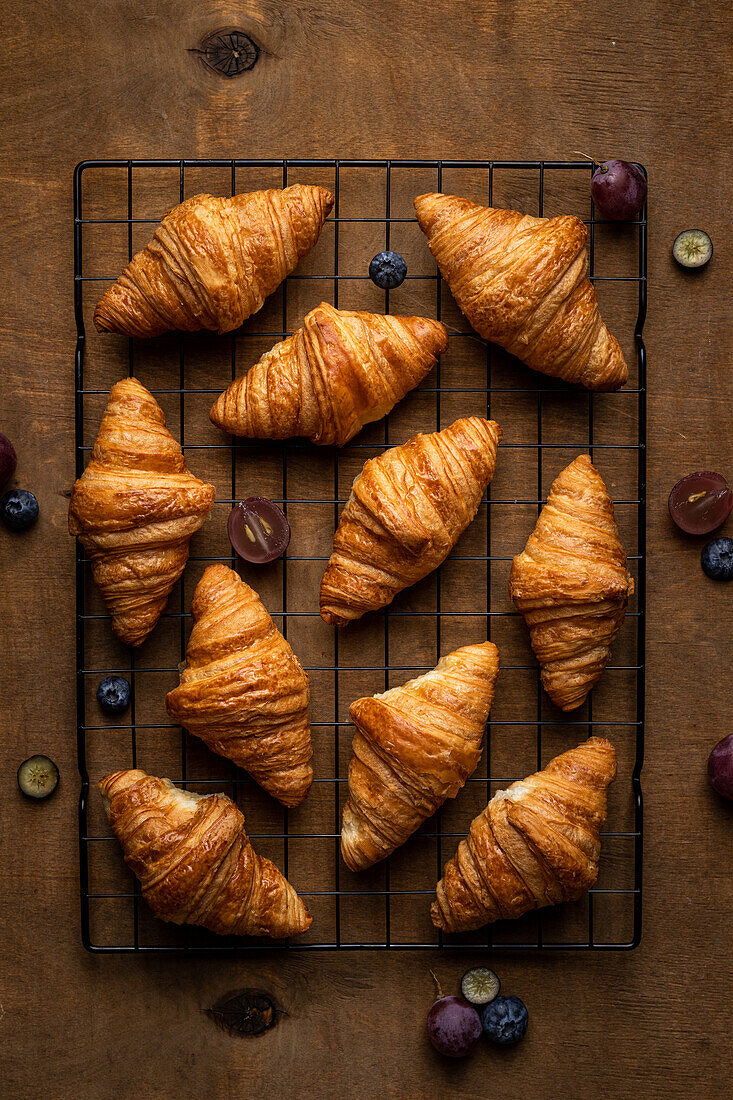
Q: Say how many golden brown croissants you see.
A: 10